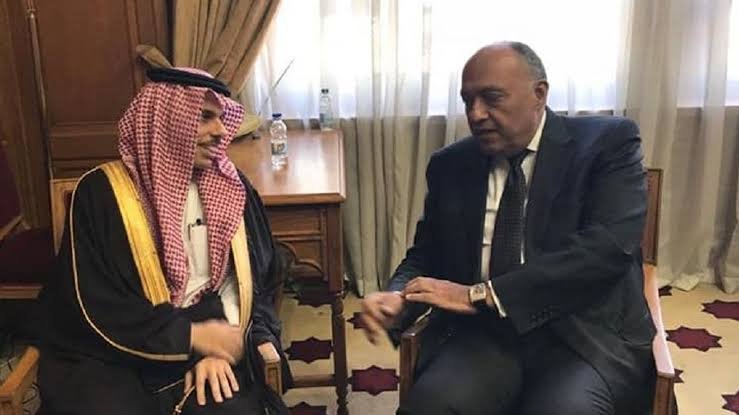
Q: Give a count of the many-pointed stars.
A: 10